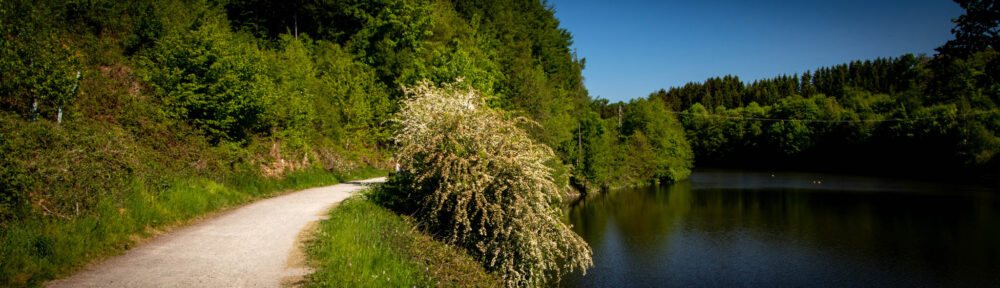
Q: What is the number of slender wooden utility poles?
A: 2